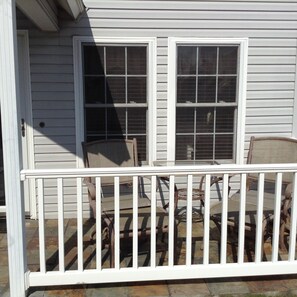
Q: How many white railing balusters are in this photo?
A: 15